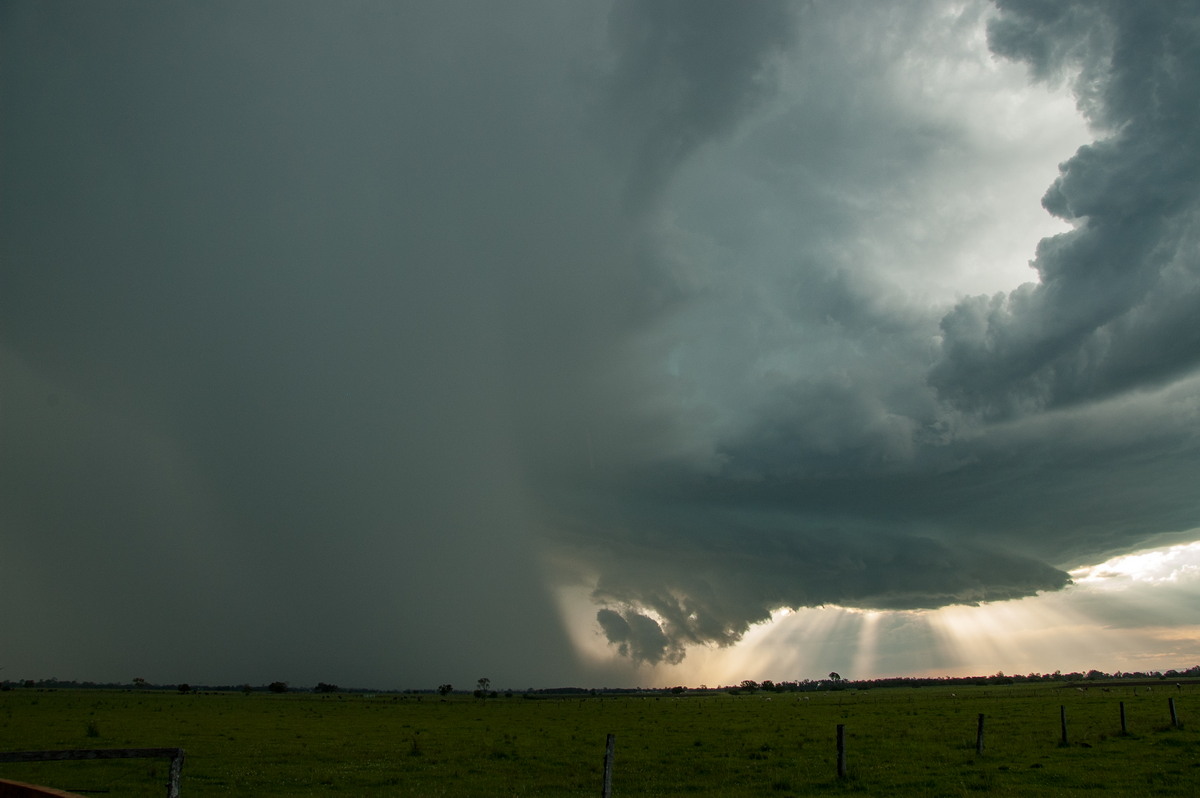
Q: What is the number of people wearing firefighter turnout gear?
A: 0